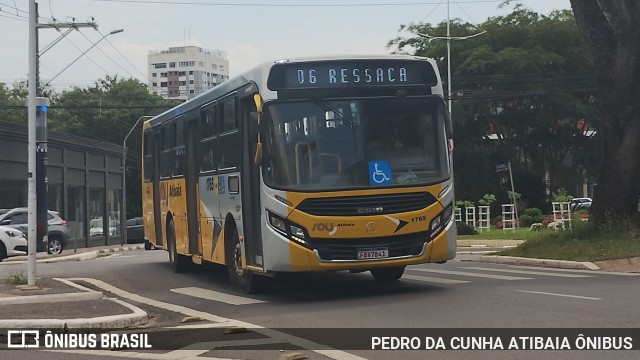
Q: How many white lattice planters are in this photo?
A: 5